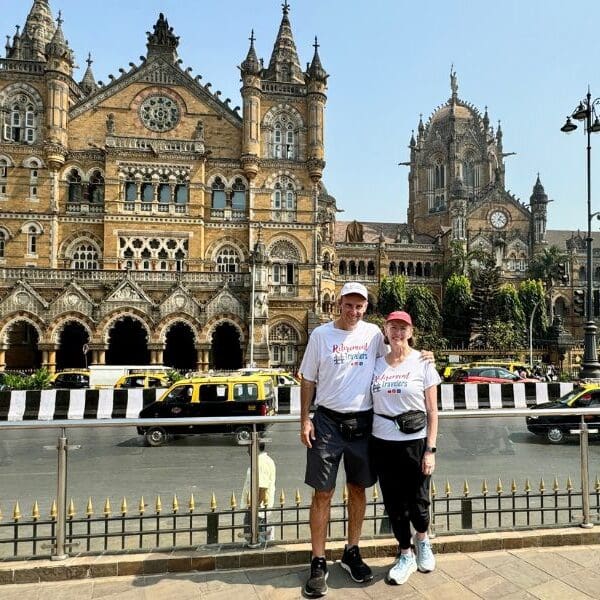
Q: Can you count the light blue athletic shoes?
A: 2